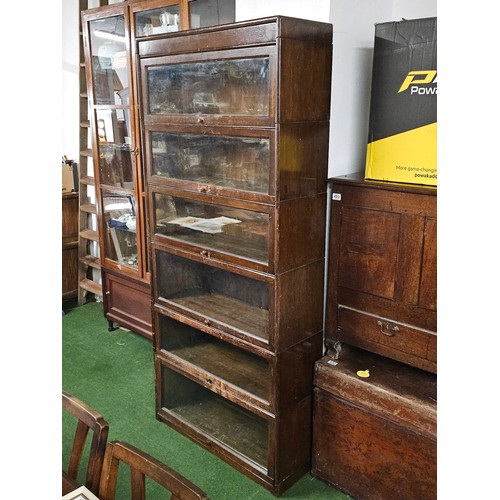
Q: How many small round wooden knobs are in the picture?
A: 6